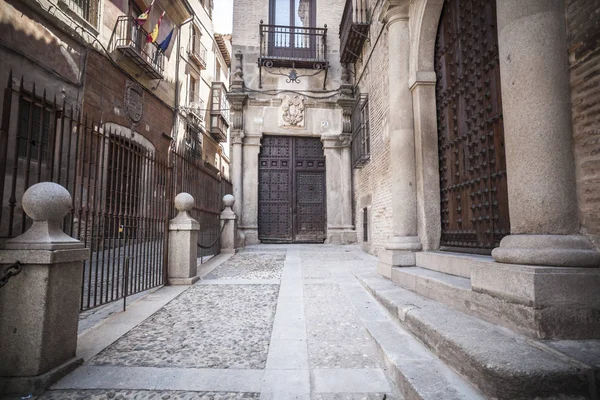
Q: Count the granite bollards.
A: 3